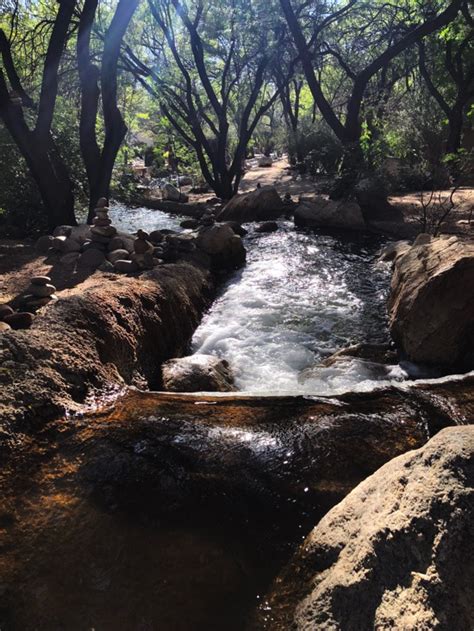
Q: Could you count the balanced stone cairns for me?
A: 3